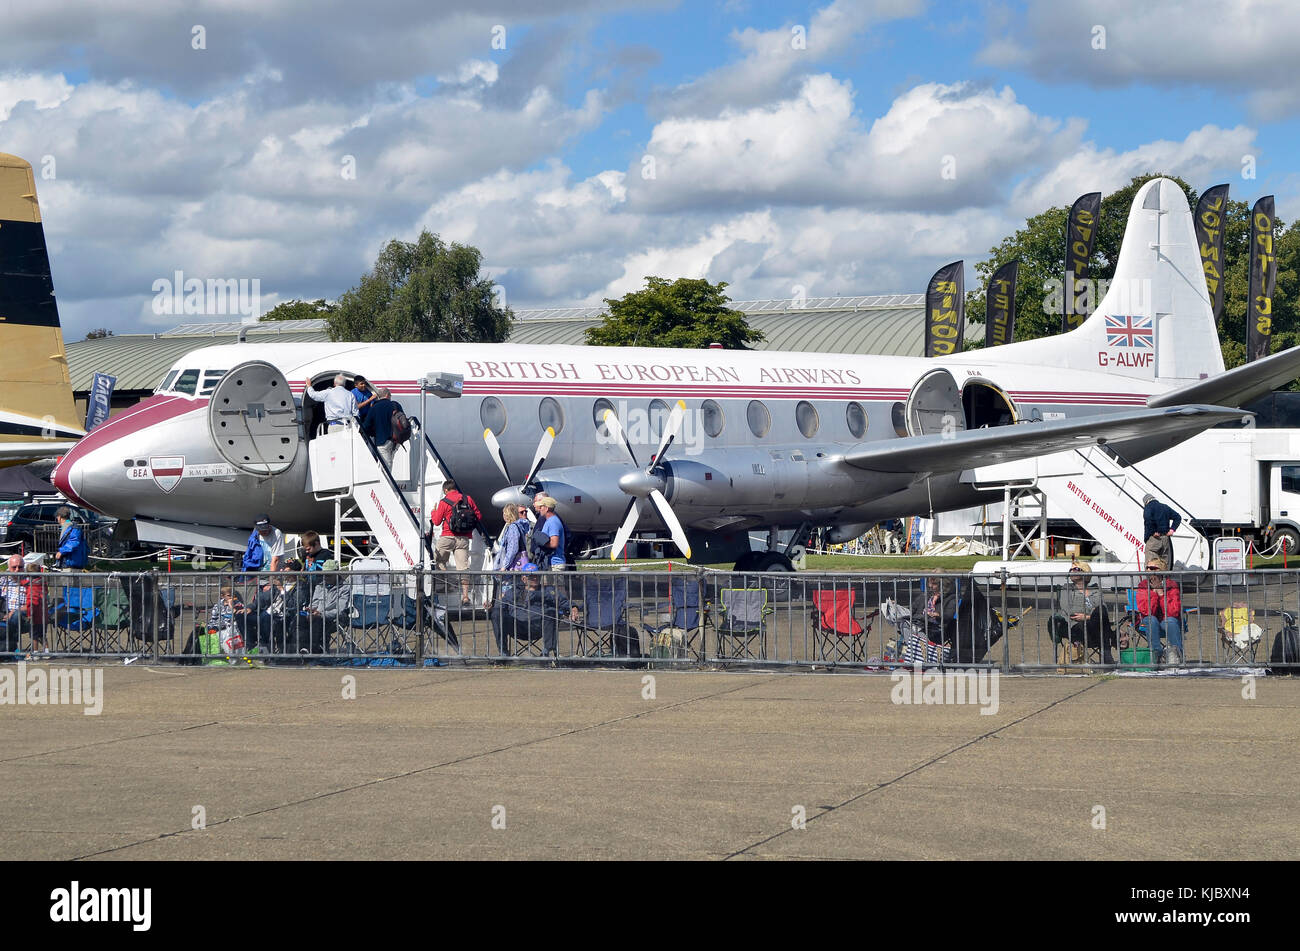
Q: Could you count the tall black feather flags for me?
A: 5